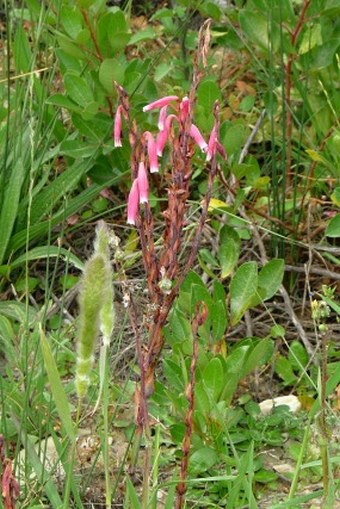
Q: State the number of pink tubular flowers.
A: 11